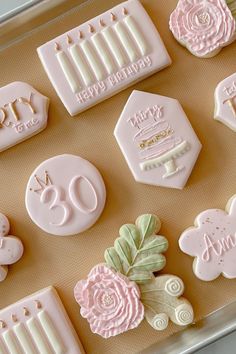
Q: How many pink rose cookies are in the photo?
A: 2